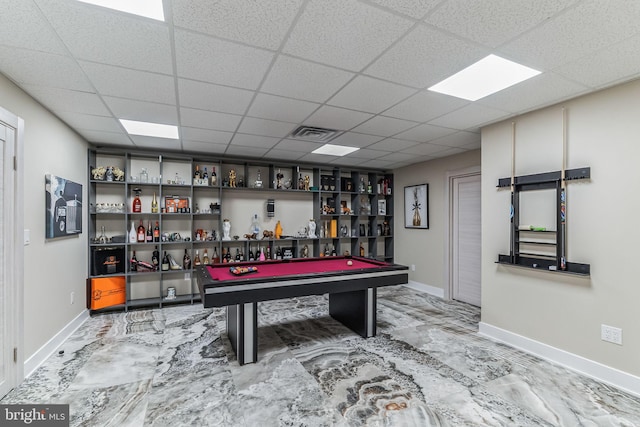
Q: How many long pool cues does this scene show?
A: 2